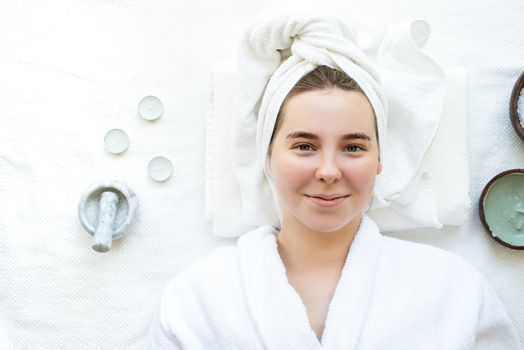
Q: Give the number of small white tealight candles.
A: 3